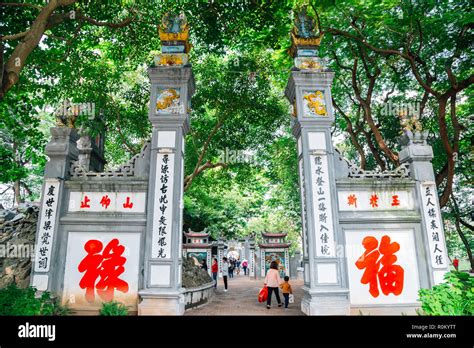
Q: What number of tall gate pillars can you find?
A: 2